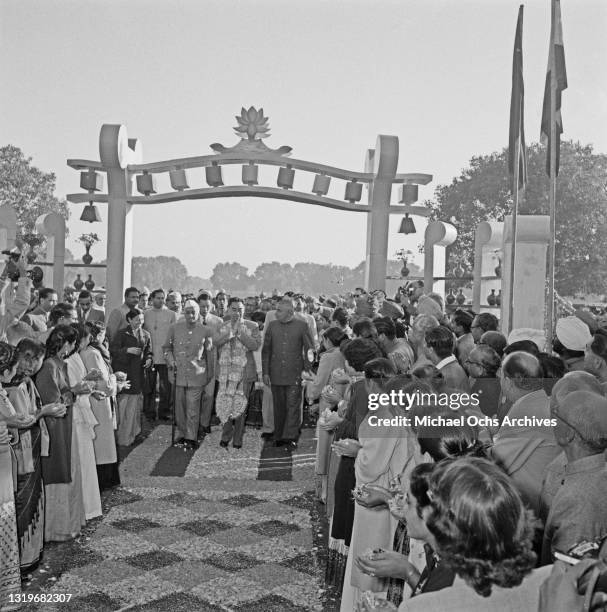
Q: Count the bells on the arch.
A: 2